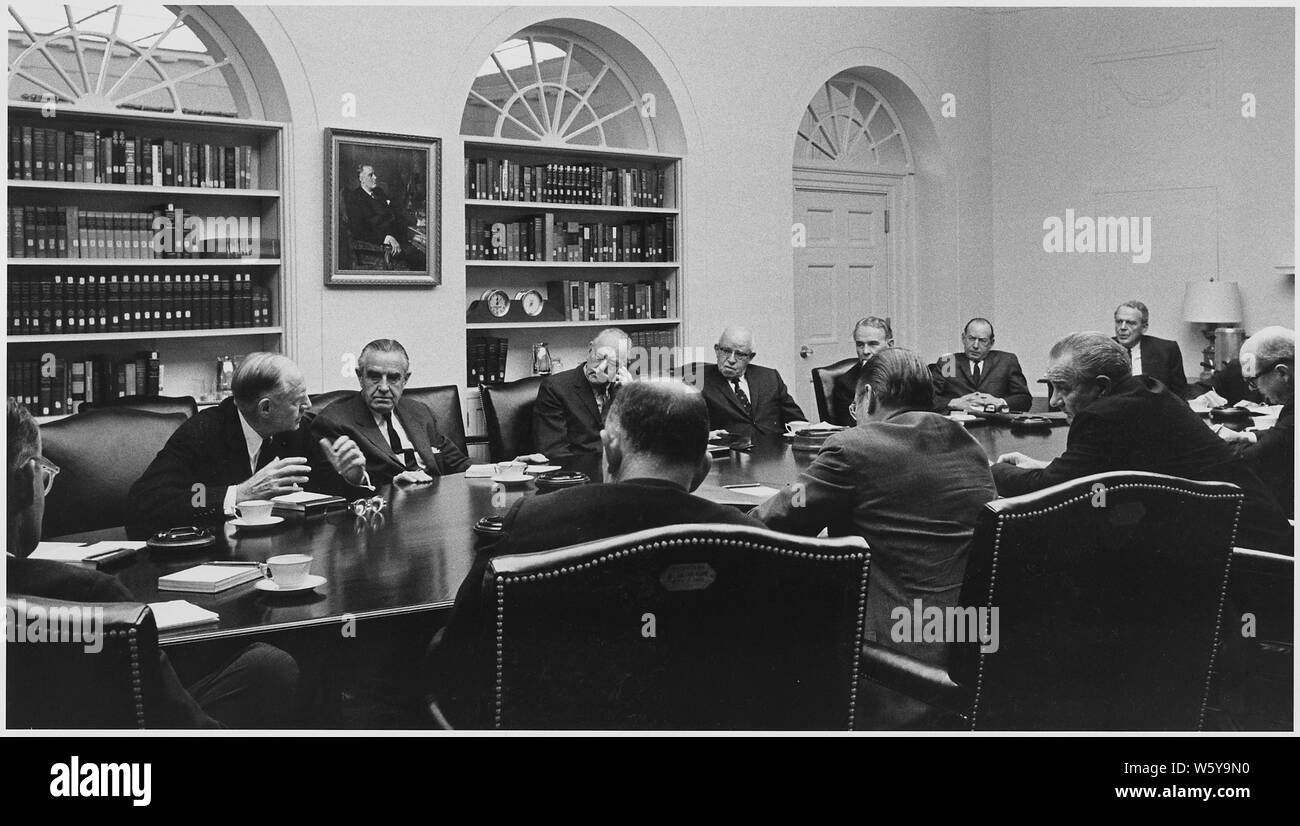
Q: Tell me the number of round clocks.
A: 2